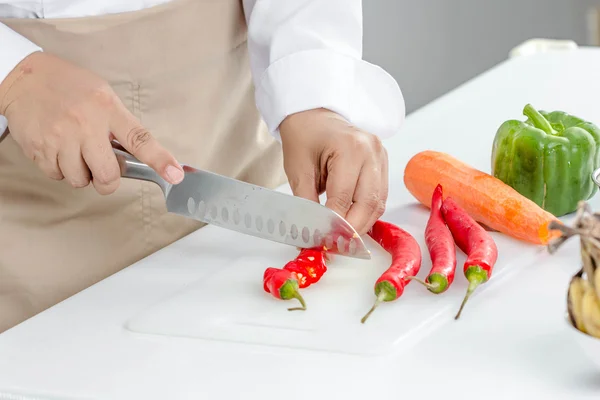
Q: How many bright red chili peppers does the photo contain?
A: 4